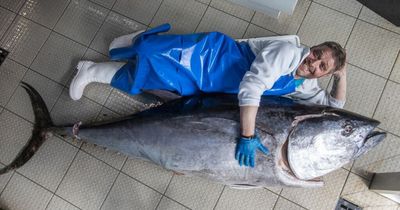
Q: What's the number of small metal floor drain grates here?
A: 2